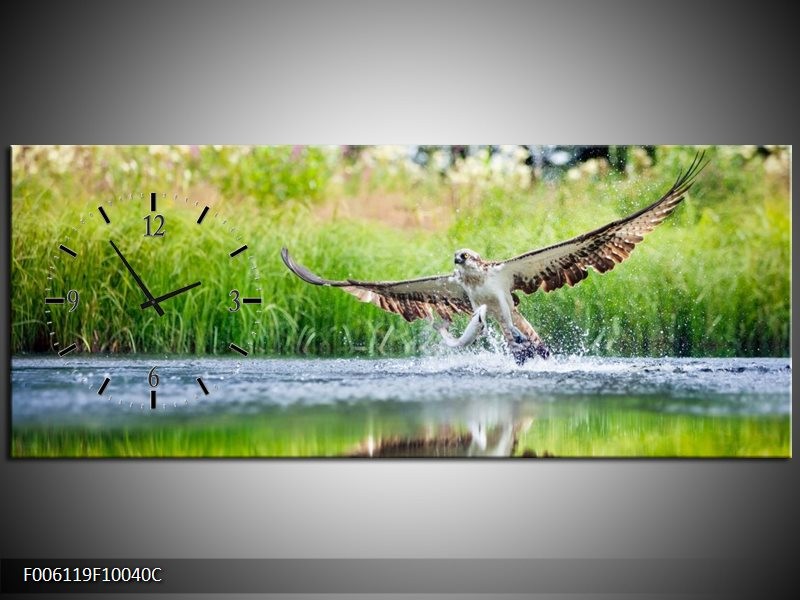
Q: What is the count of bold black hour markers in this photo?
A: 12